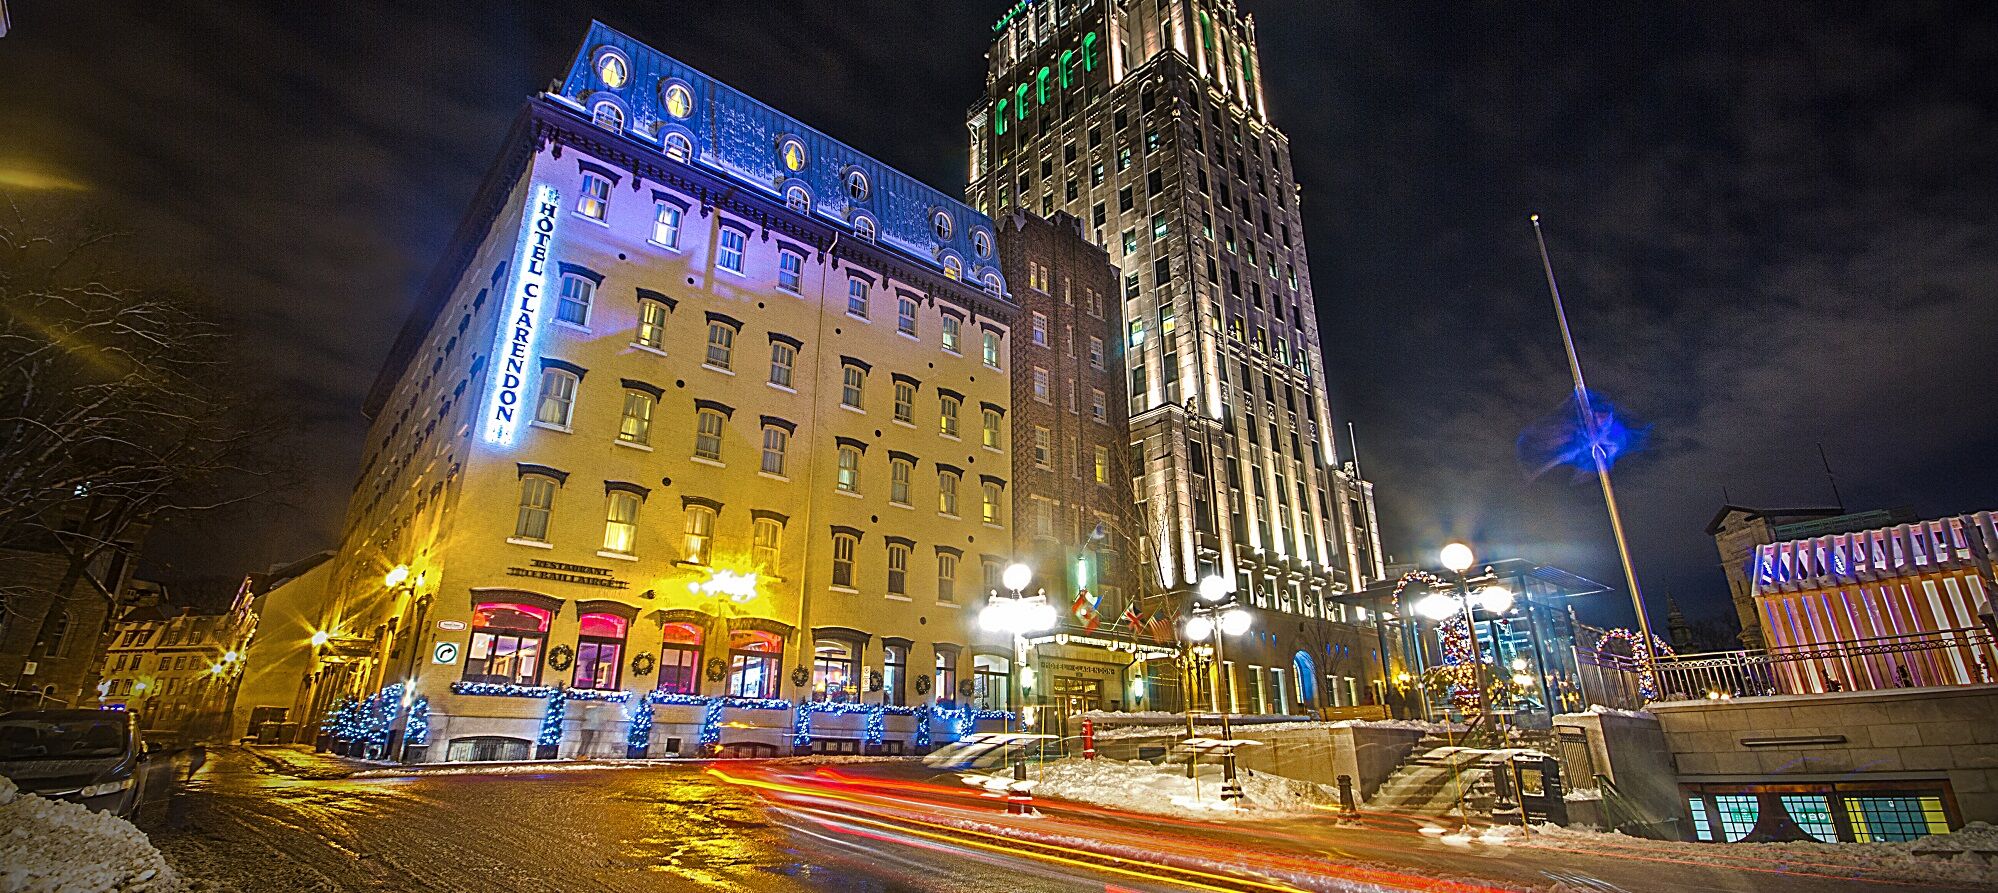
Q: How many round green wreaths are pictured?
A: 7